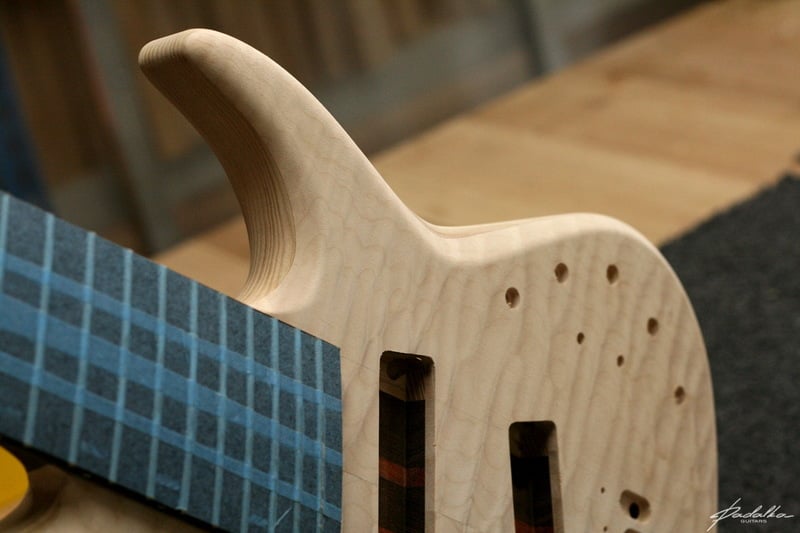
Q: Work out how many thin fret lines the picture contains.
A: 11